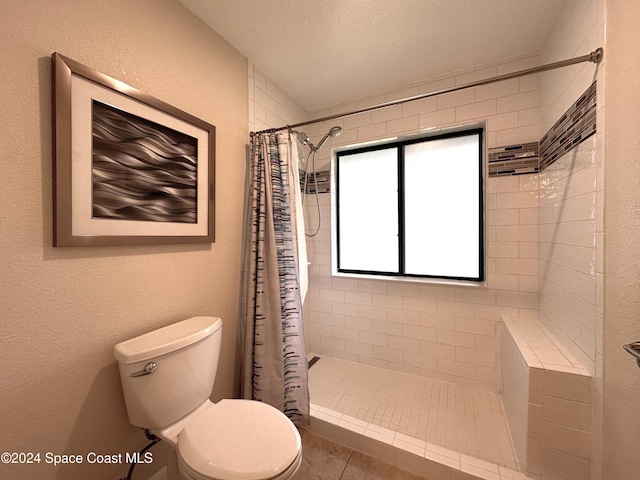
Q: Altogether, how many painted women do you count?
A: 0